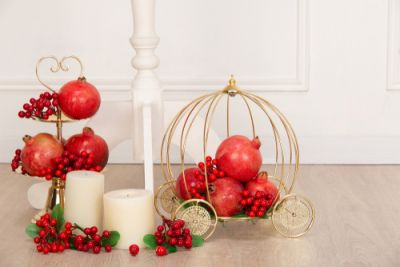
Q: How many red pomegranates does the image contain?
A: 7